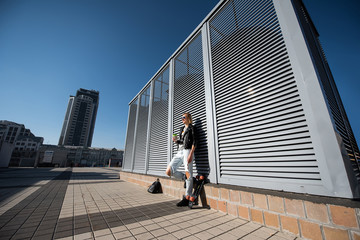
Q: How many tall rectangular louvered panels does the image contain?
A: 5